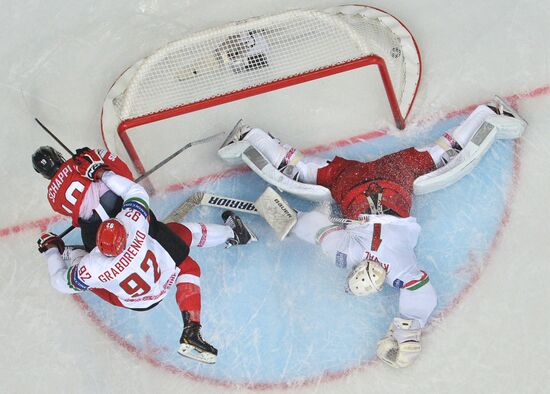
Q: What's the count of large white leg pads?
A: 2